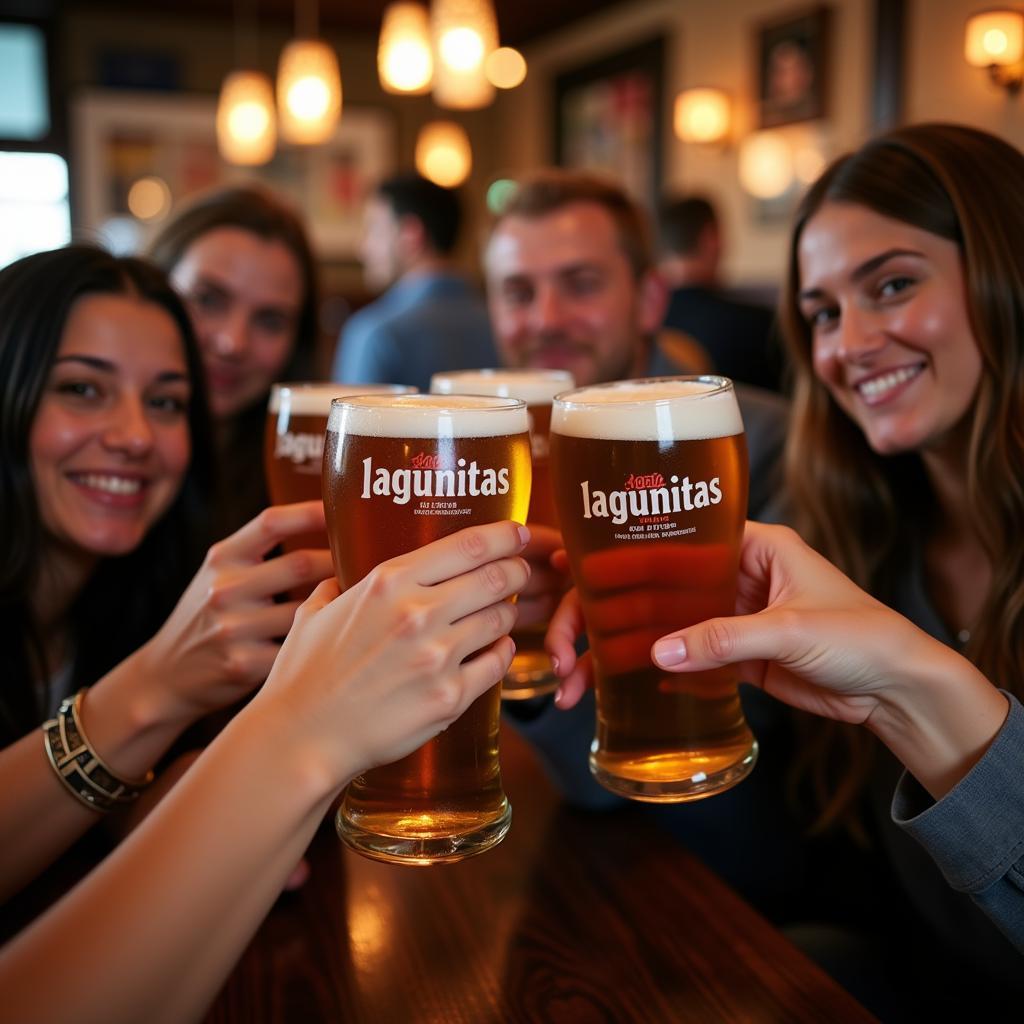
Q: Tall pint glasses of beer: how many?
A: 4